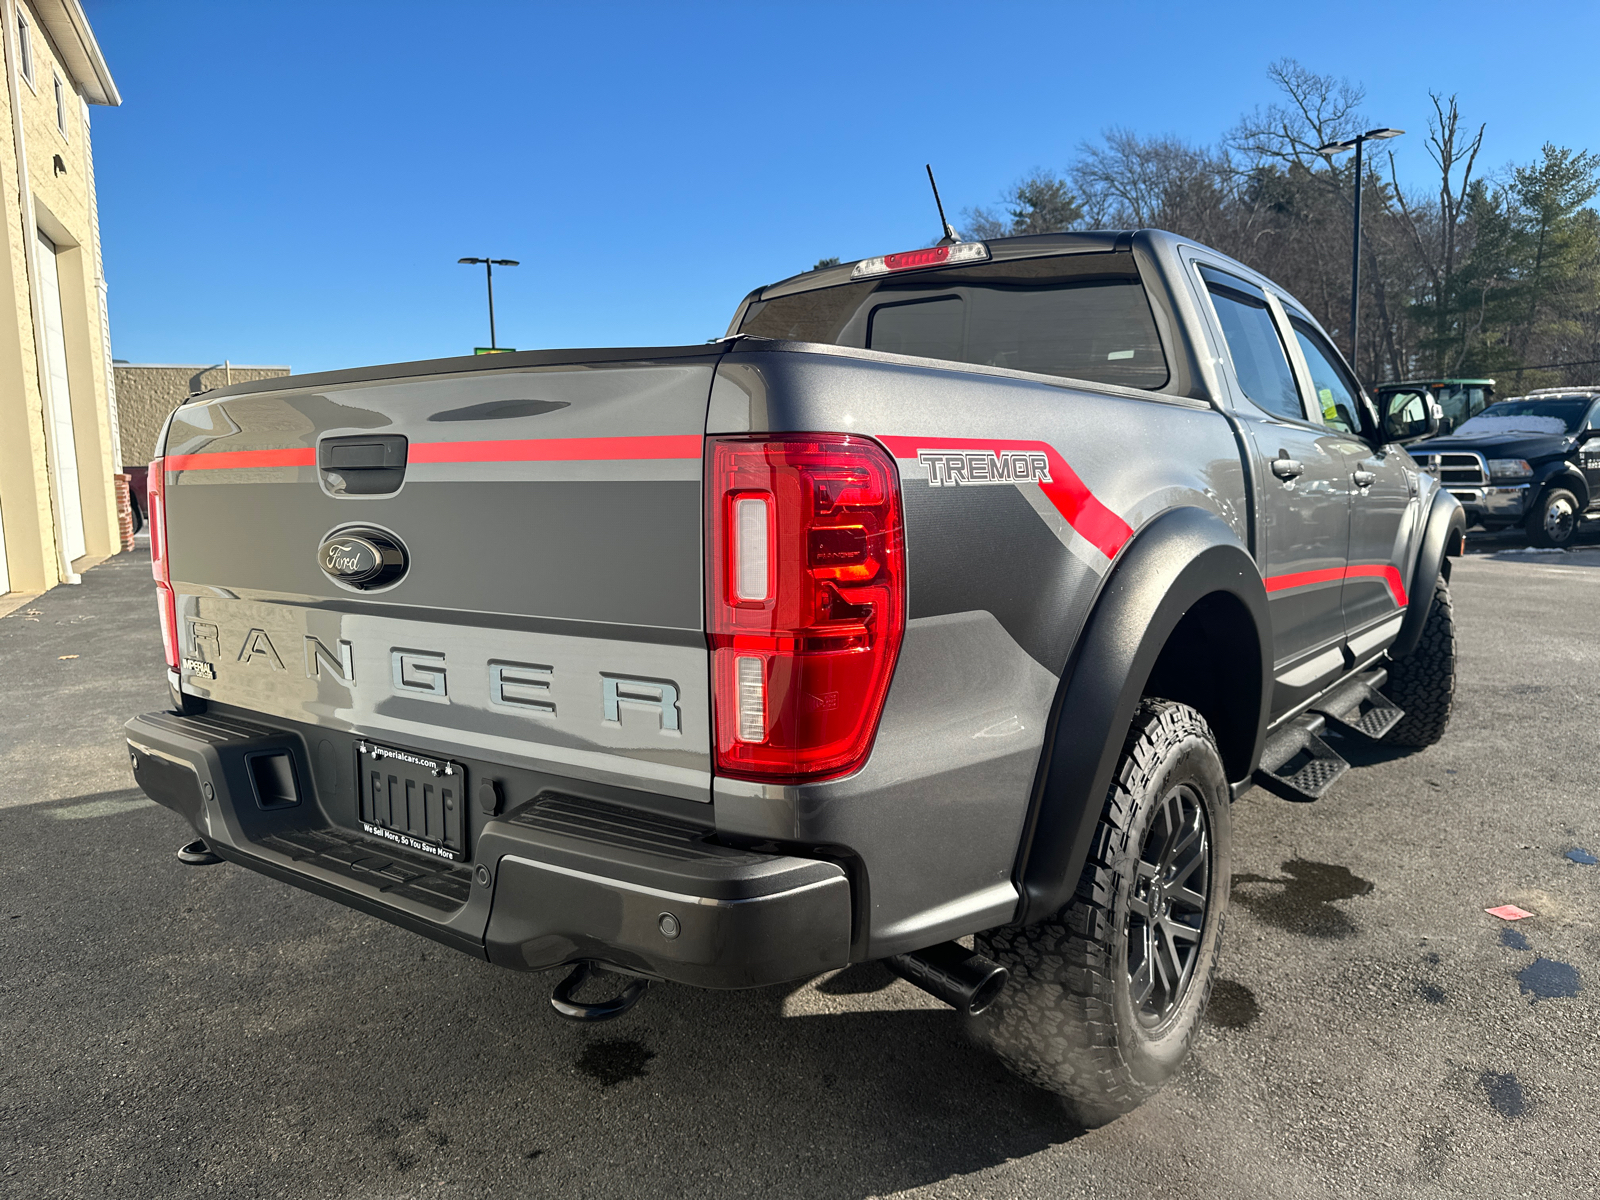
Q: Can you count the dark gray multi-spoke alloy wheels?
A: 1